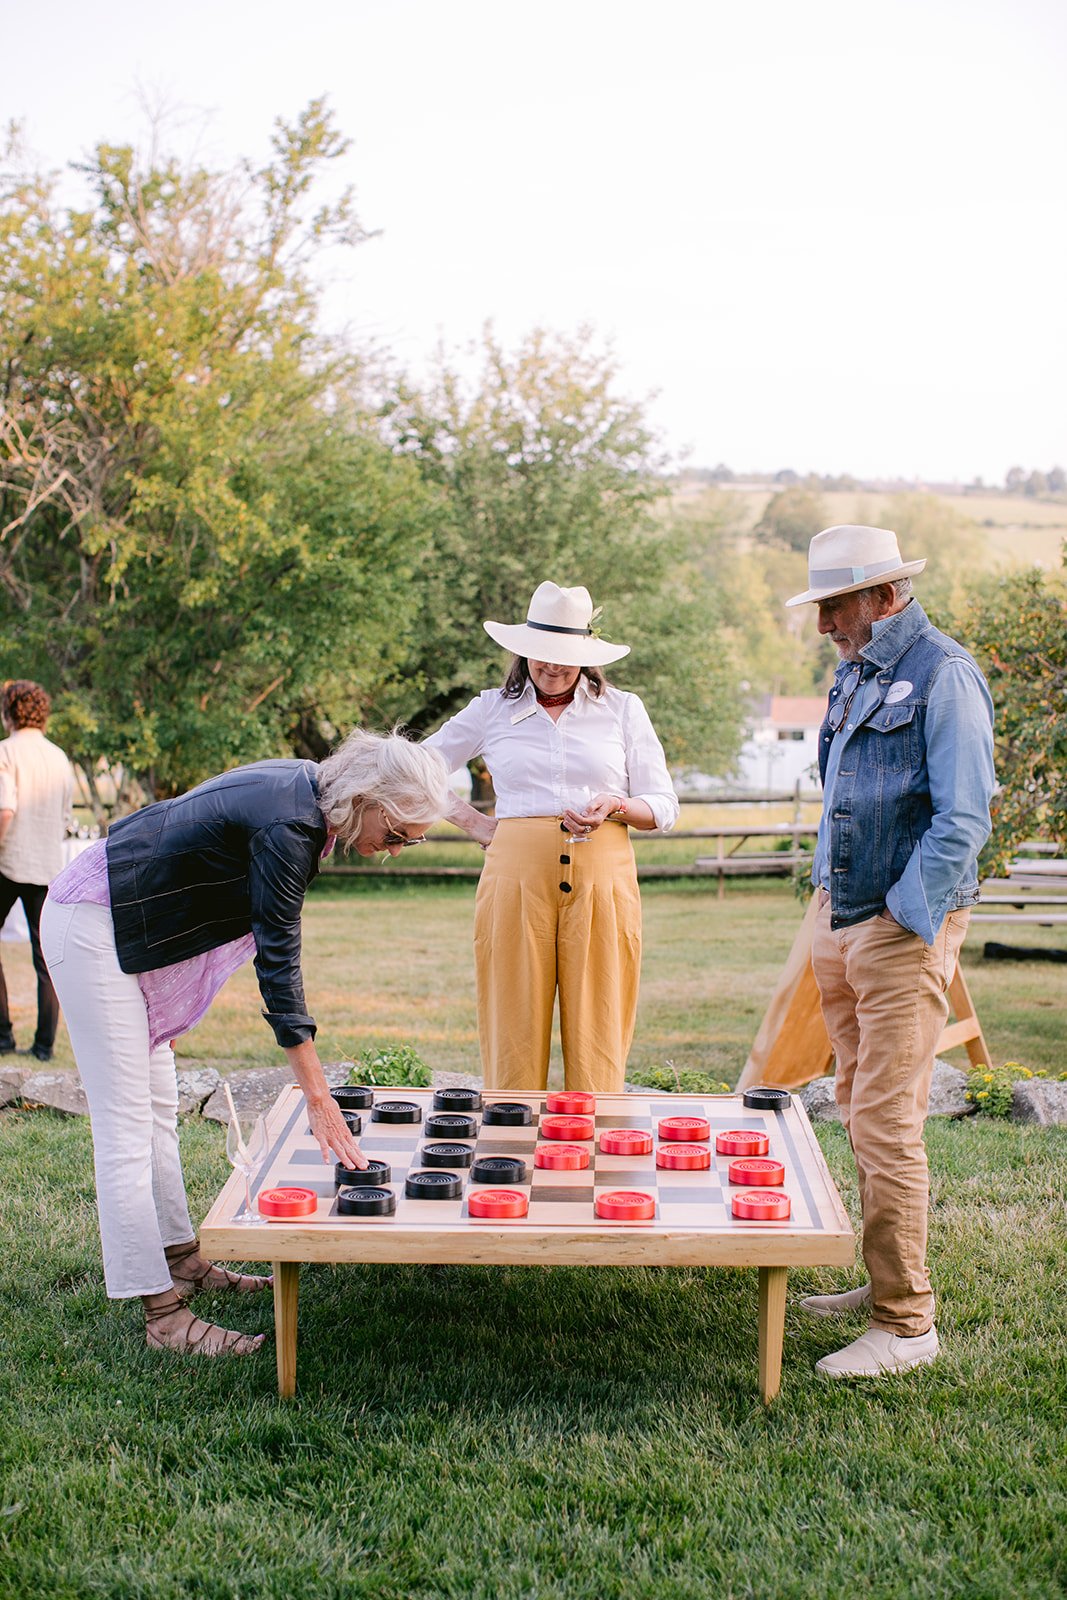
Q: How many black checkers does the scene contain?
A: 12